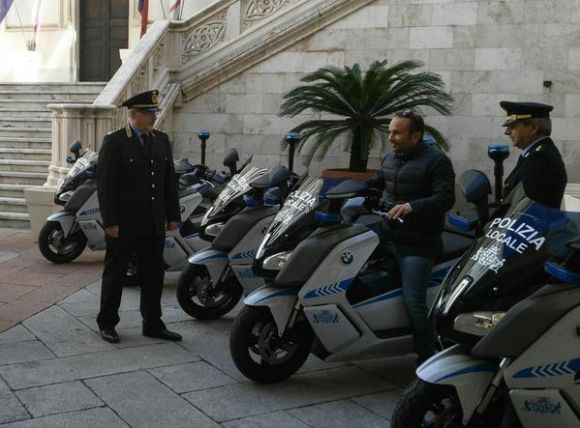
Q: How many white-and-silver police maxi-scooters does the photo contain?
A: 5